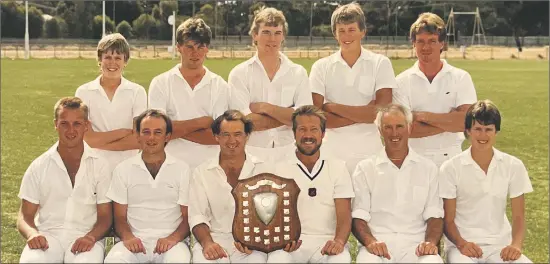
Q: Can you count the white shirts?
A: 11